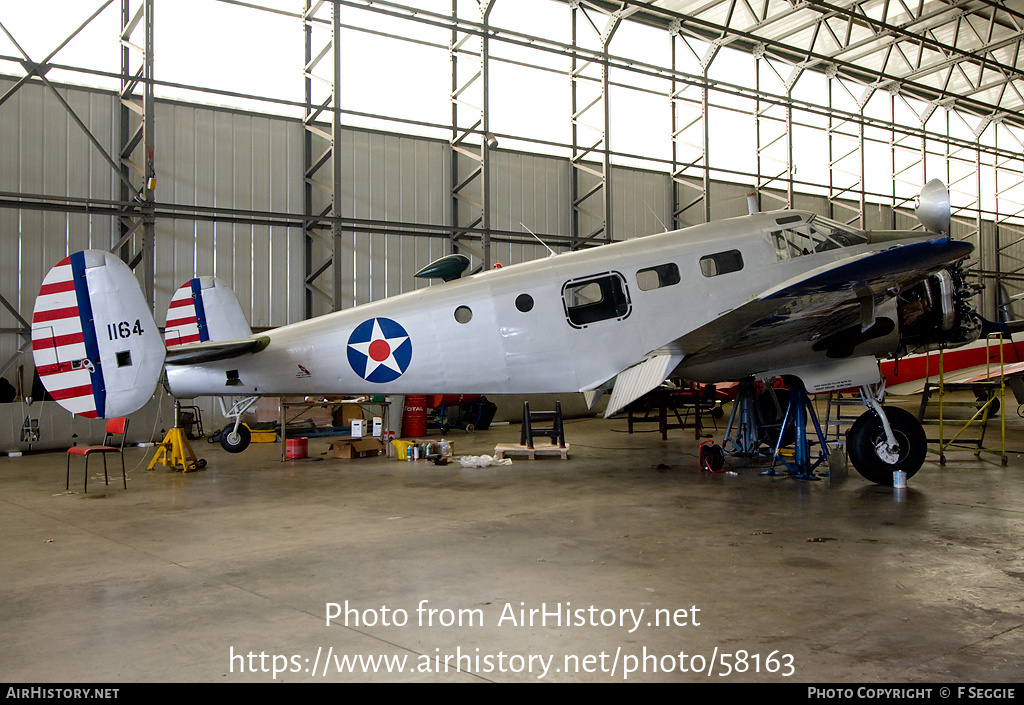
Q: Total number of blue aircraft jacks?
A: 2